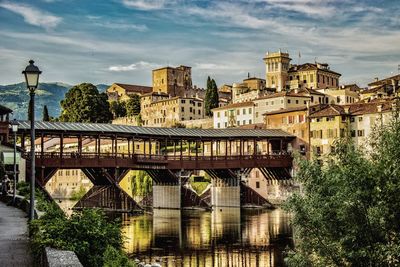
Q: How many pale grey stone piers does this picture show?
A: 2